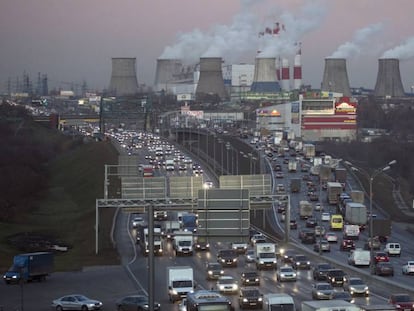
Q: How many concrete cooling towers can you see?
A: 6